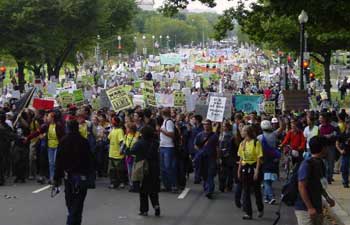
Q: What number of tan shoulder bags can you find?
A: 1